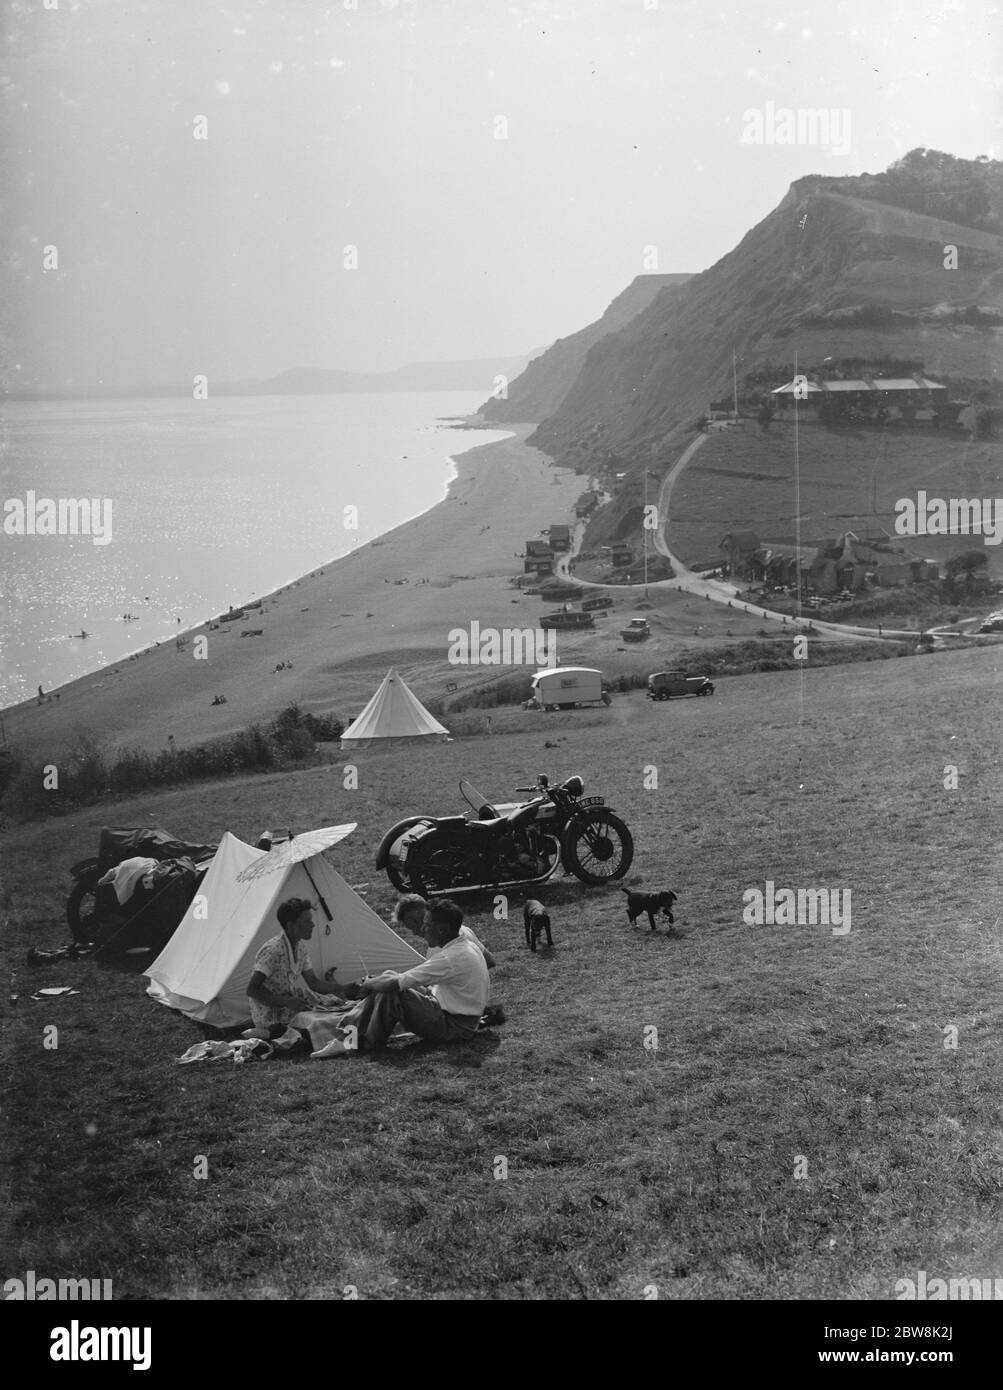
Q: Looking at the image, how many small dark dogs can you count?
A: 2